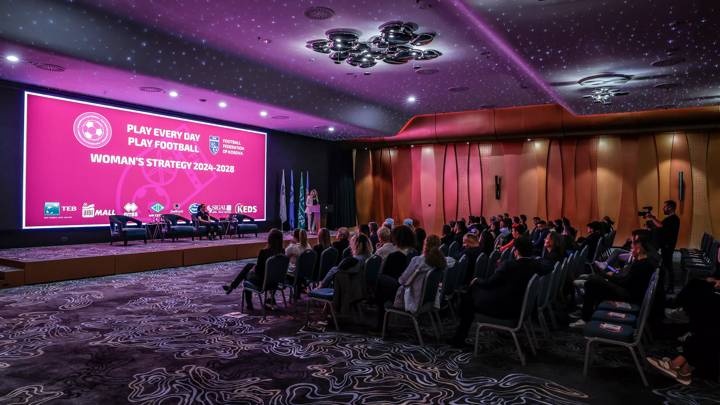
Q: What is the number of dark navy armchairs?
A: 4